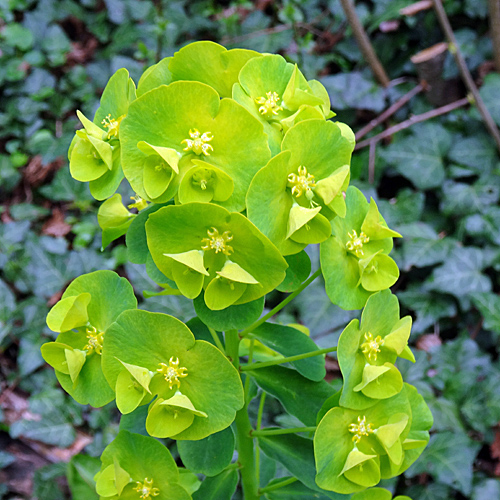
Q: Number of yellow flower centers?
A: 12